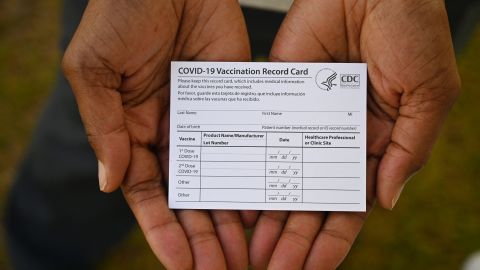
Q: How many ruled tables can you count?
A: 1